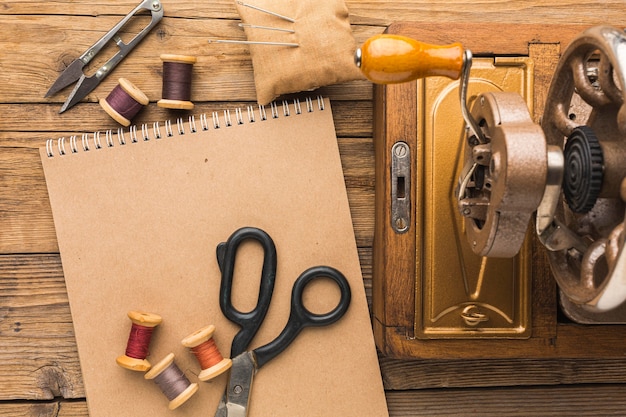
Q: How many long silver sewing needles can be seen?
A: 3